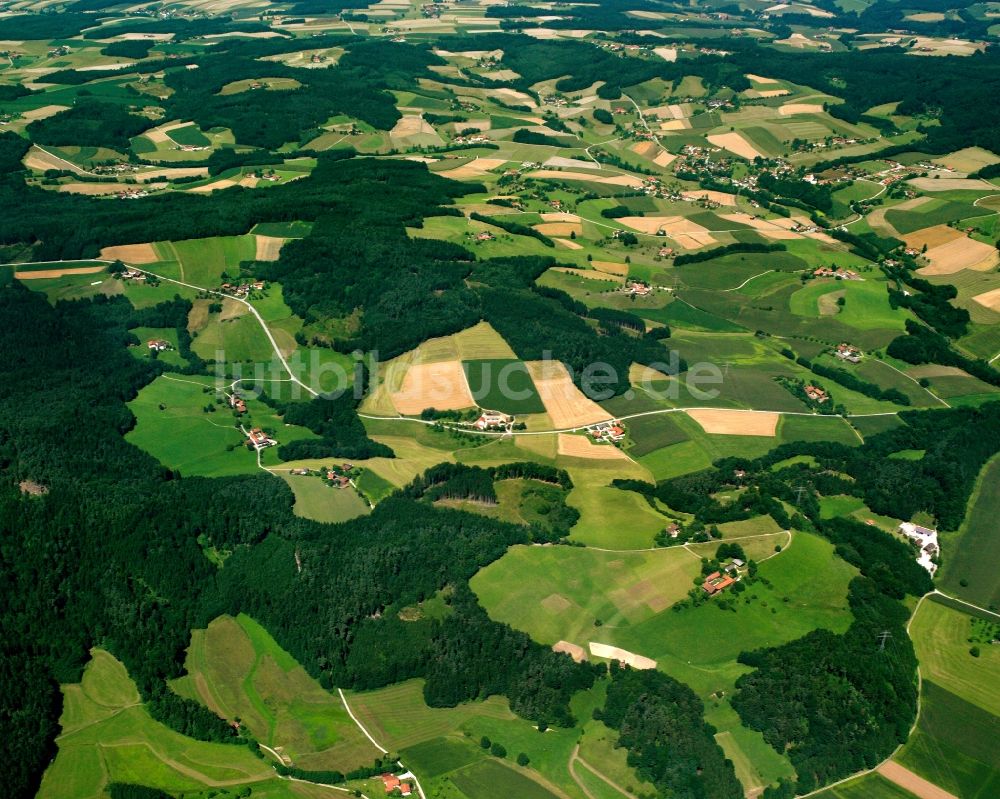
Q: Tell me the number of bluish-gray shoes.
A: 0